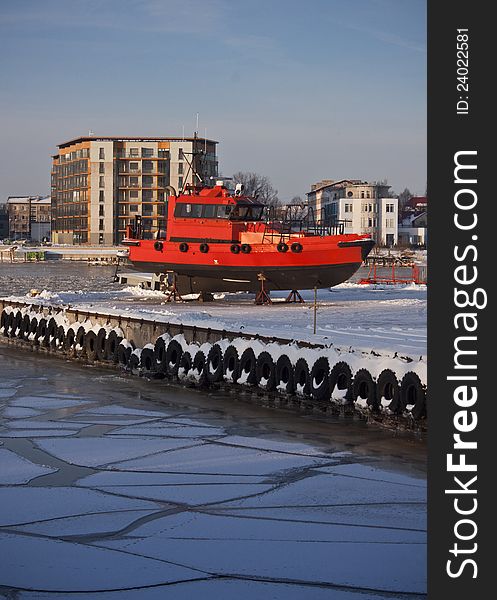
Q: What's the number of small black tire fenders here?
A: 7